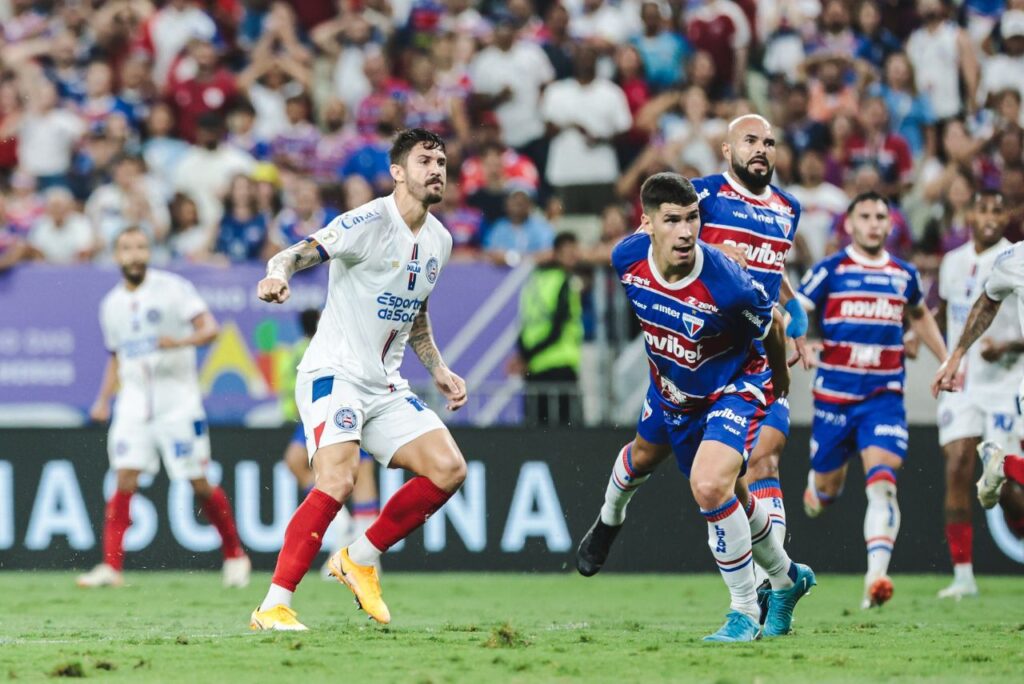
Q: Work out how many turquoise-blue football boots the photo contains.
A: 2